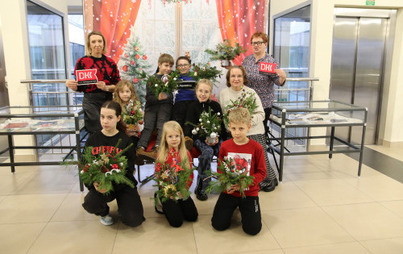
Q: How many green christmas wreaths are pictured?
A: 9